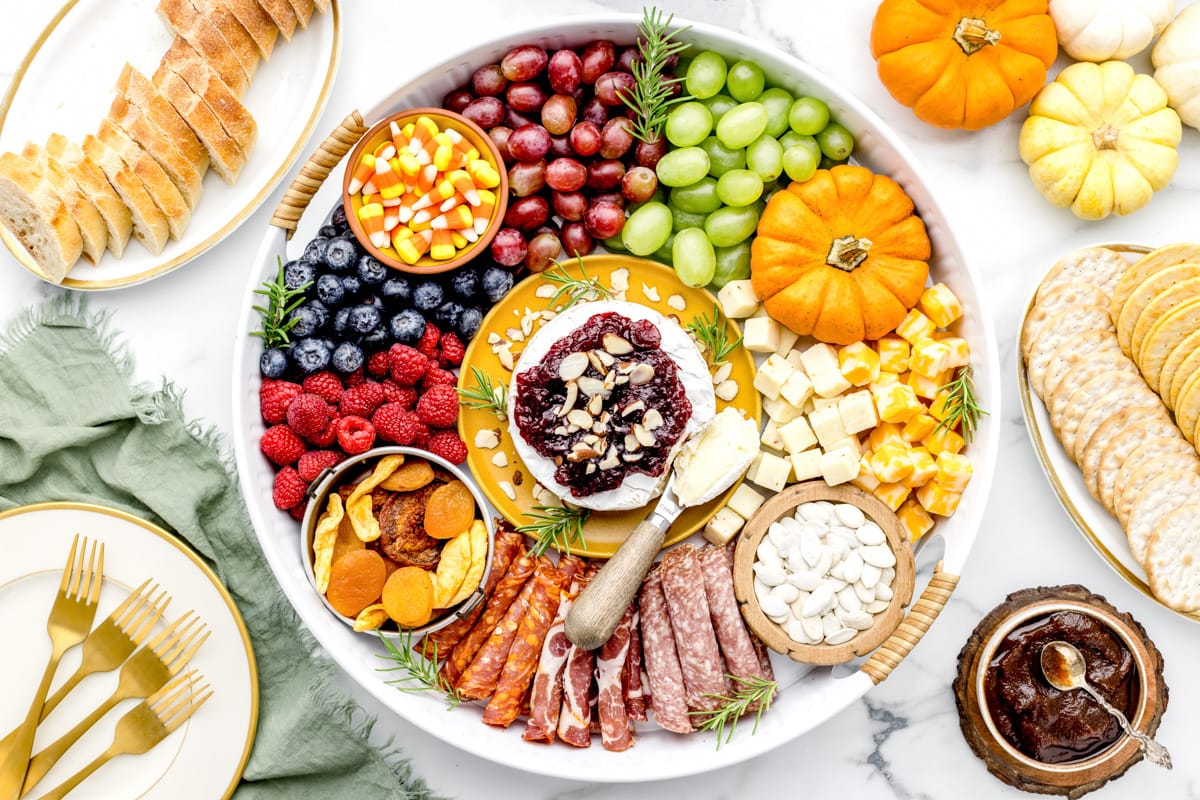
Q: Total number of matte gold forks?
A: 4